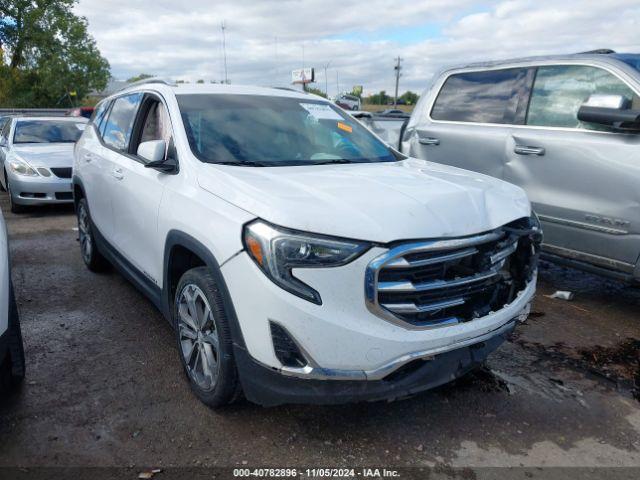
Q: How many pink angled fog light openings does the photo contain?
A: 0